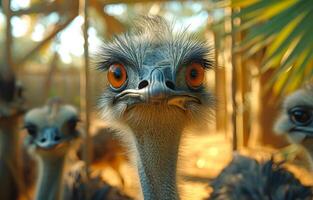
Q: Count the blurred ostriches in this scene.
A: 3